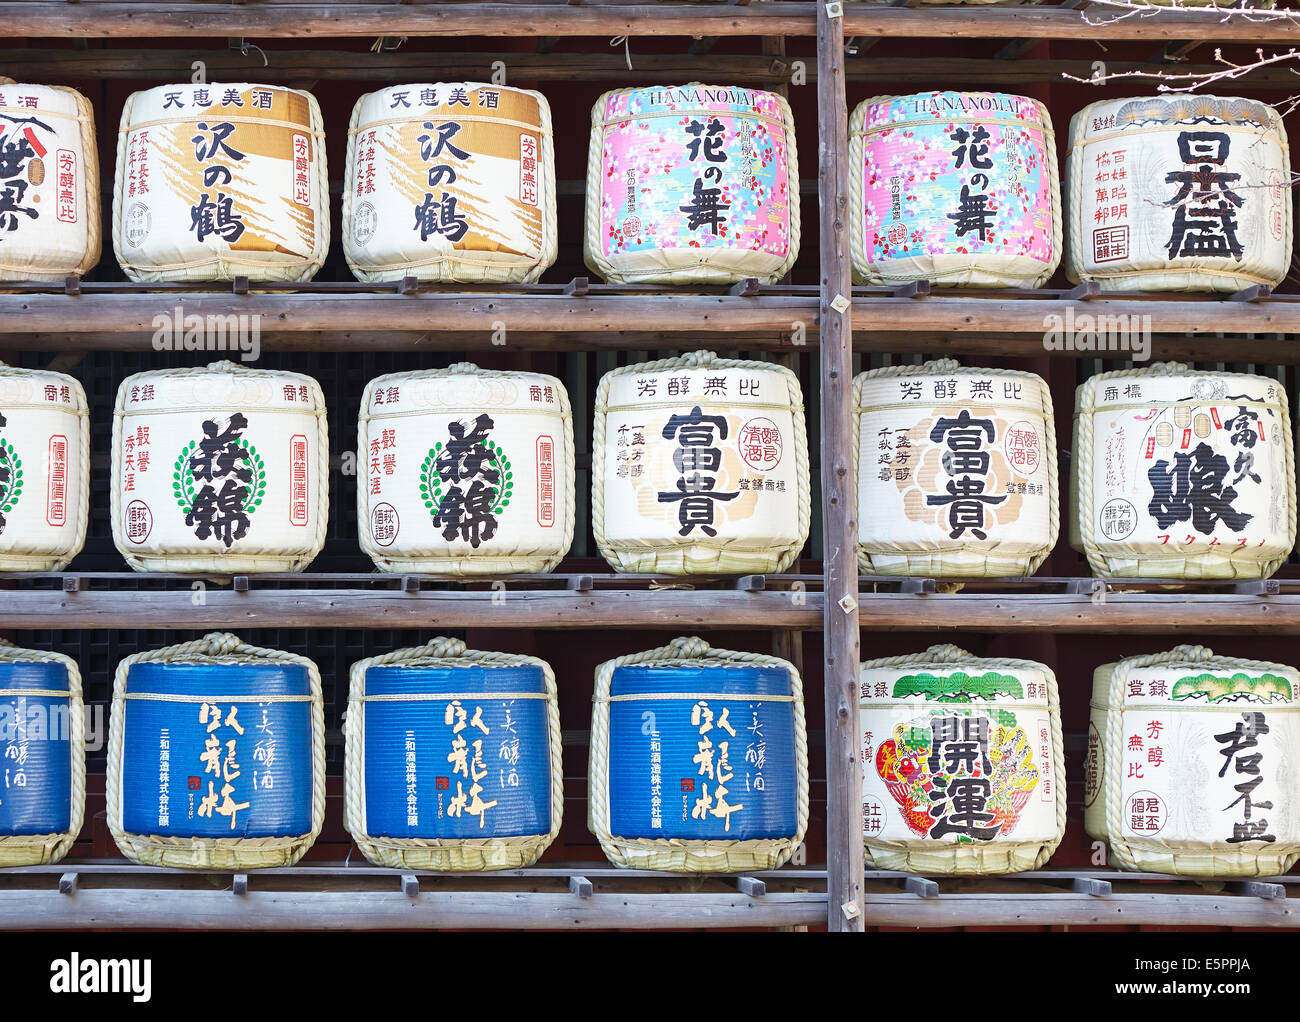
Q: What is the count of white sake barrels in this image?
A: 12